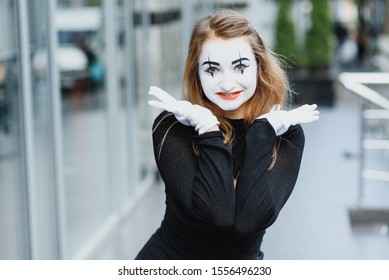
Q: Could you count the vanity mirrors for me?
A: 0